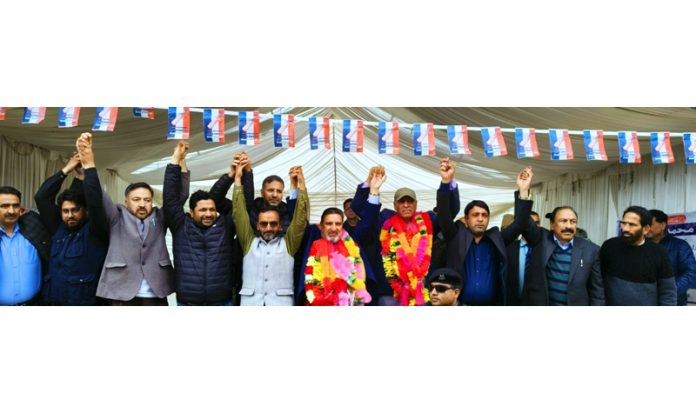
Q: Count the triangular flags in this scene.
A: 0